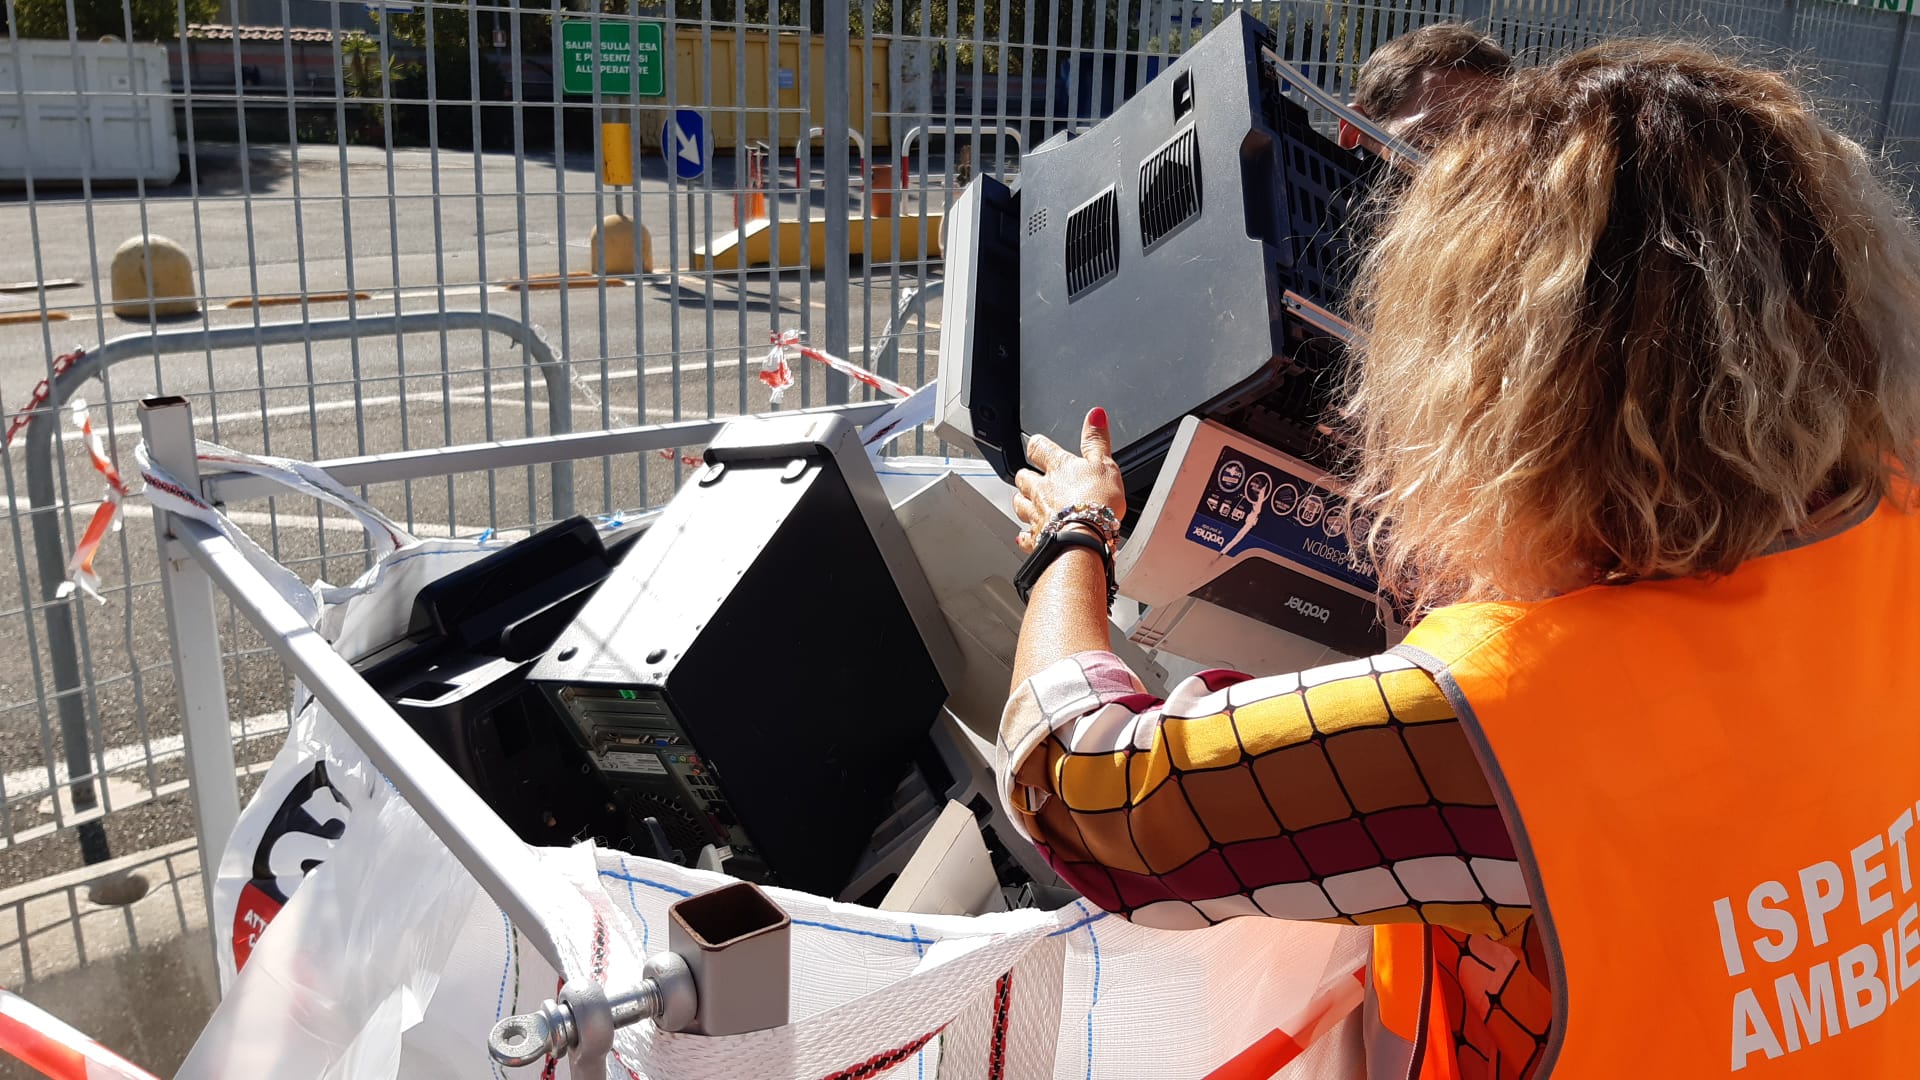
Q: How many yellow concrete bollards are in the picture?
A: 2